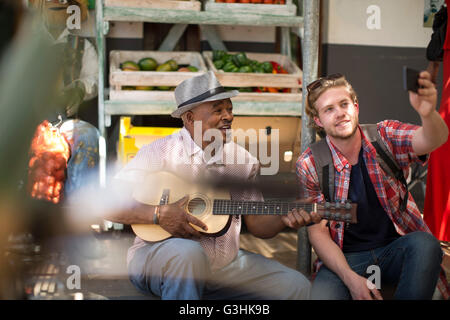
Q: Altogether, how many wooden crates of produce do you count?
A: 4